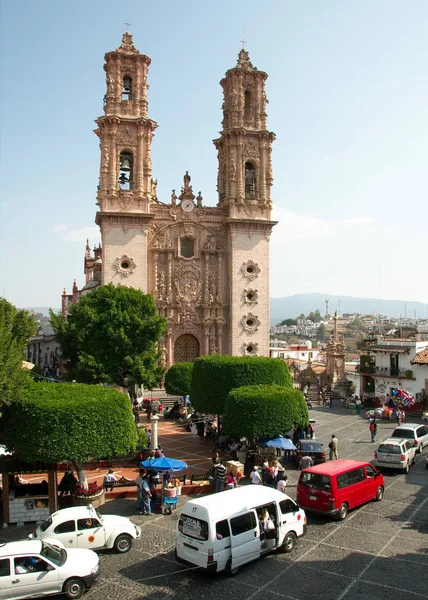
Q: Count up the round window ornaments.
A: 5